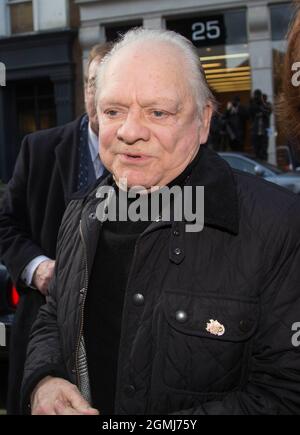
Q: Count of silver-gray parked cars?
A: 1